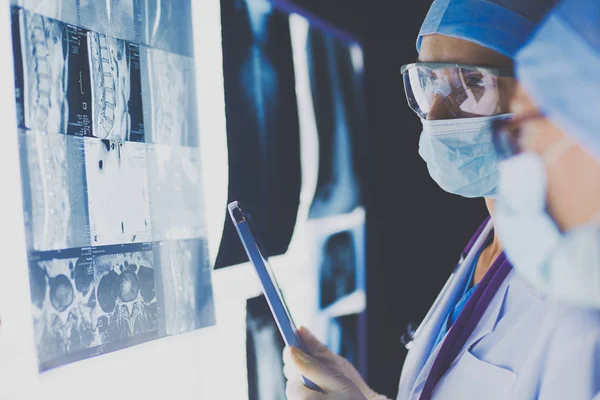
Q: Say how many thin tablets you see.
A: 1